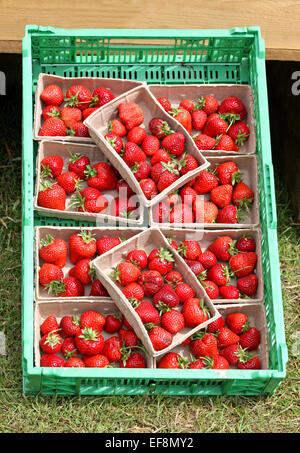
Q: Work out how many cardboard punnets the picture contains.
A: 10